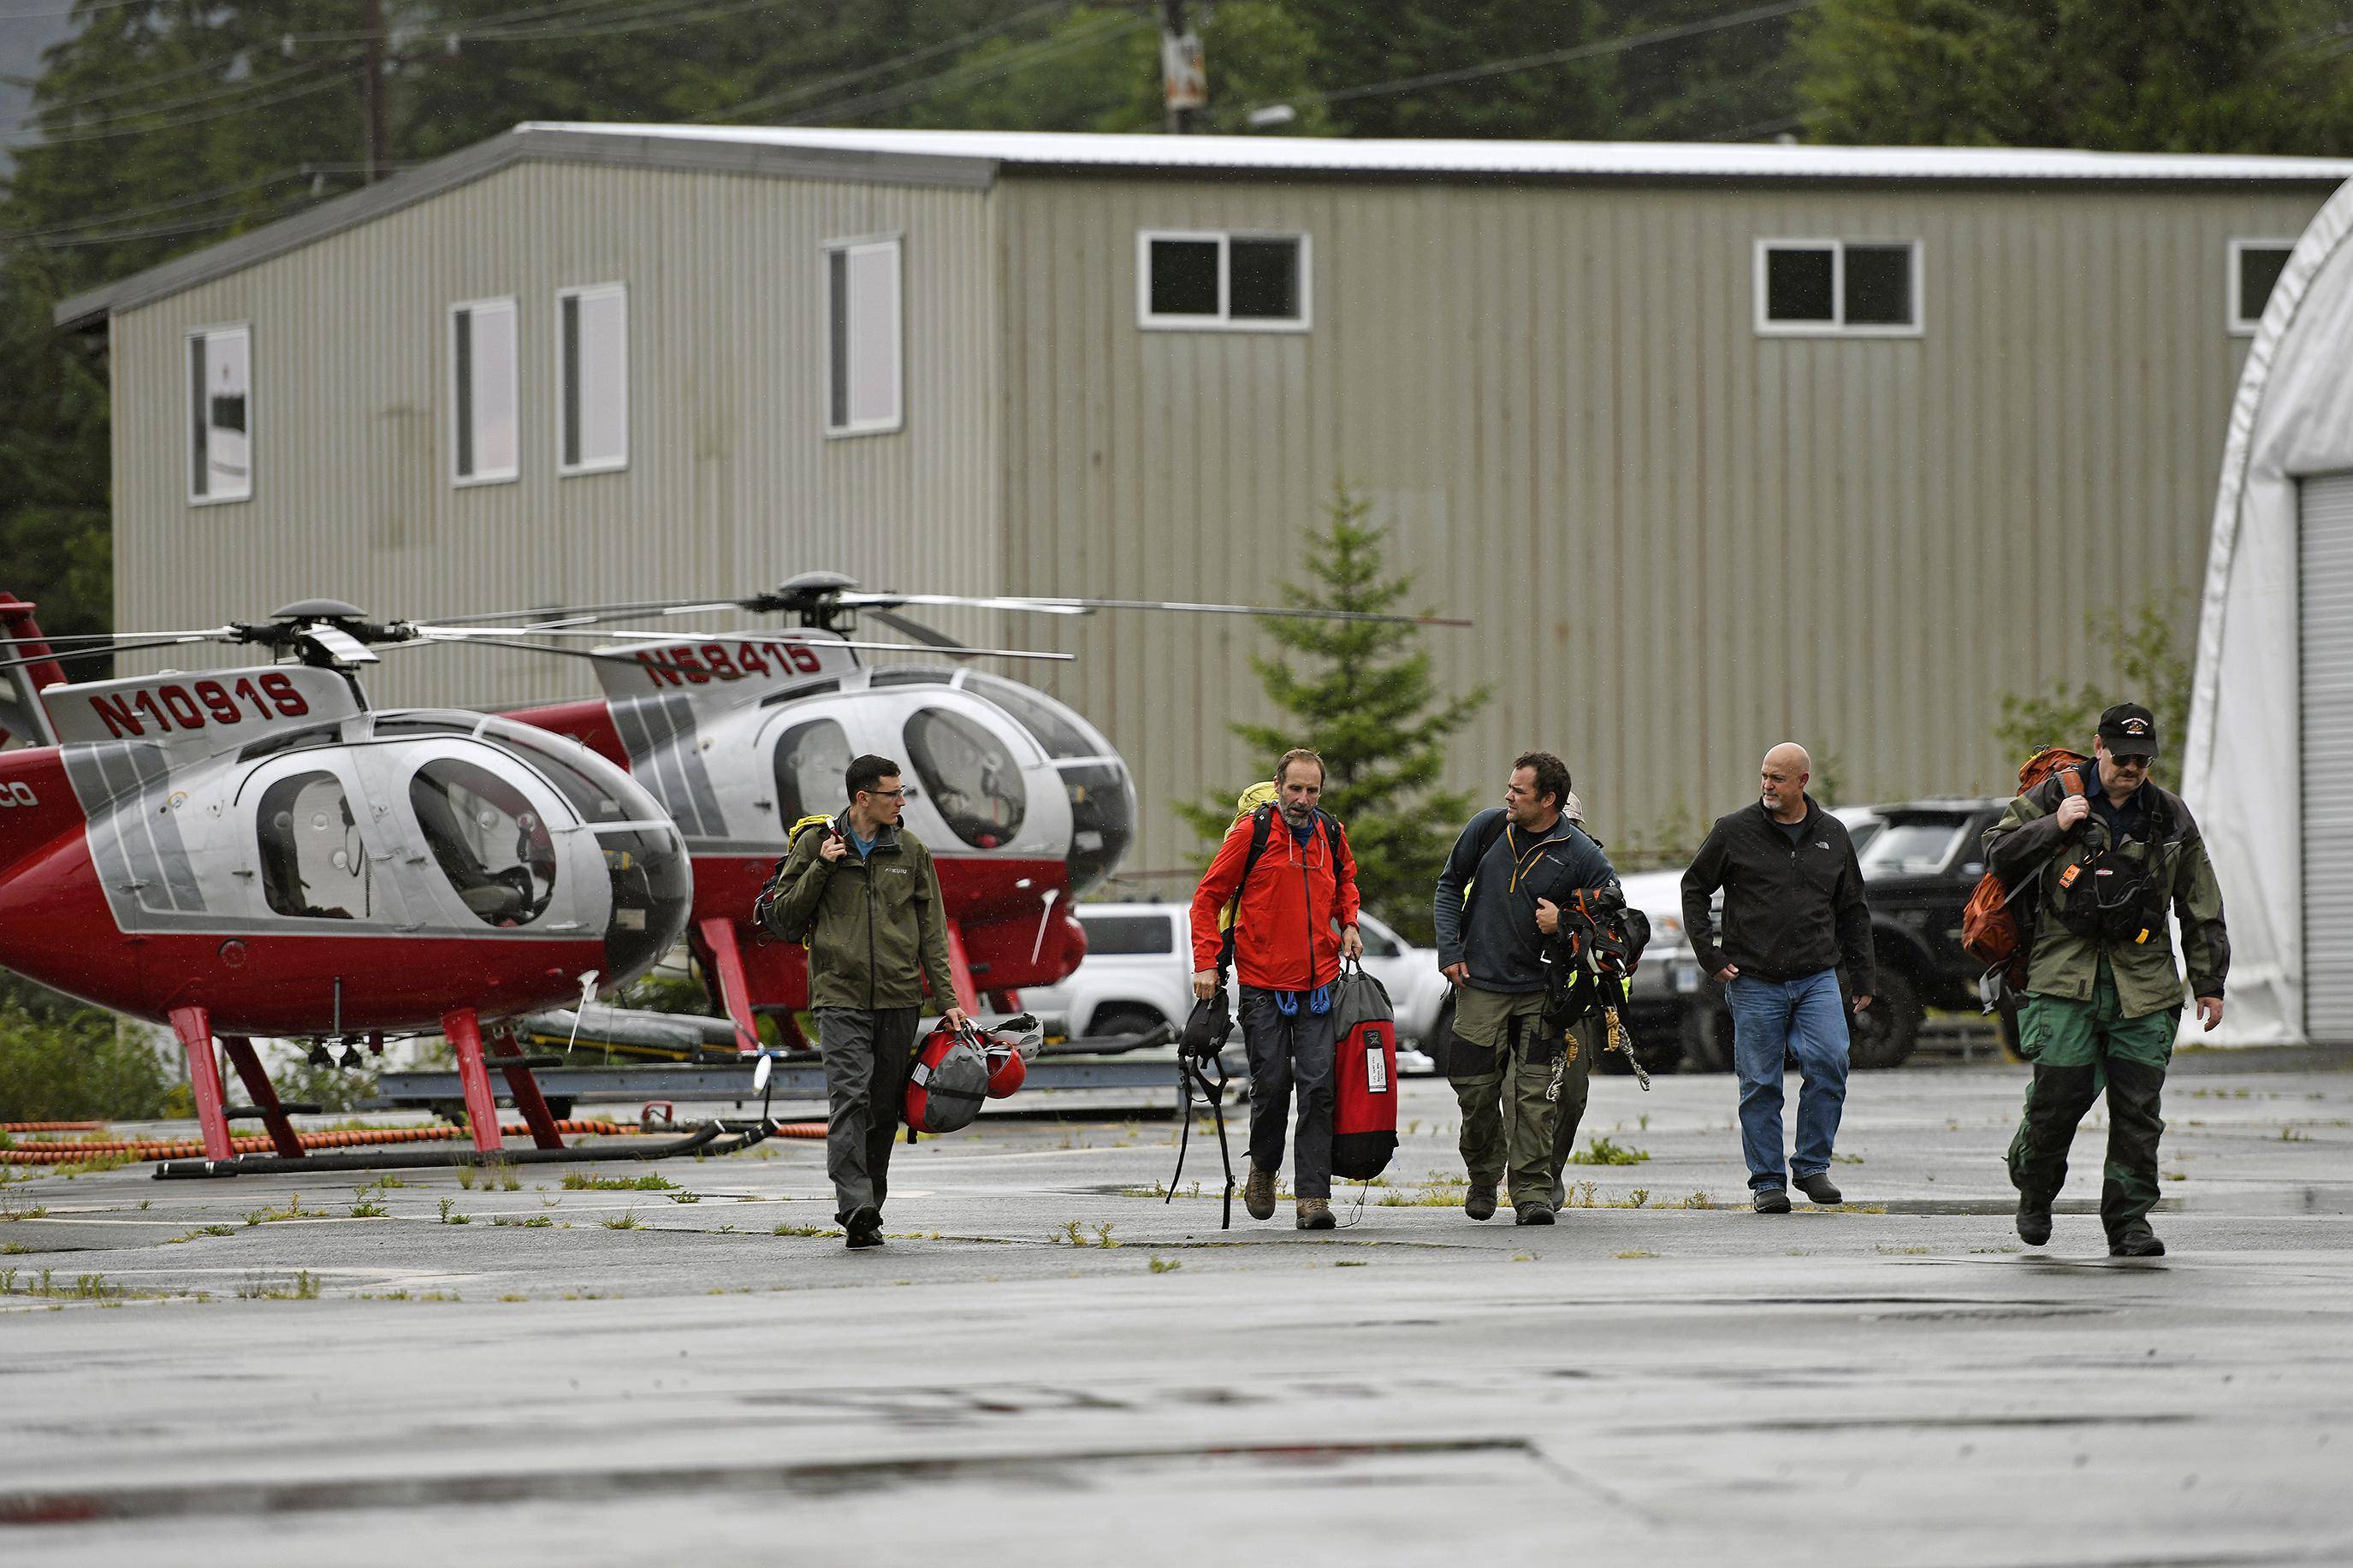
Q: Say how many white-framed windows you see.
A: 7